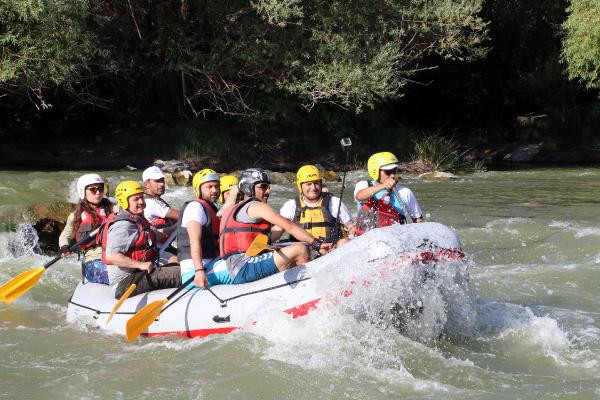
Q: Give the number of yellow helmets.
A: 5